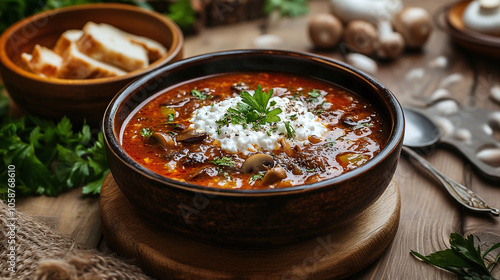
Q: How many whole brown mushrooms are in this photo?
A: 4